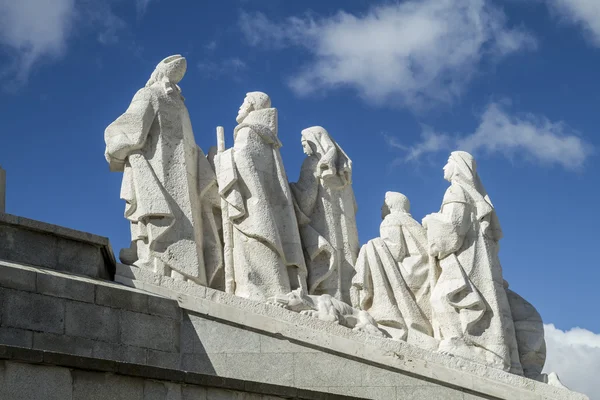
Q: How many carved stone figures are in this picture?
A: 5